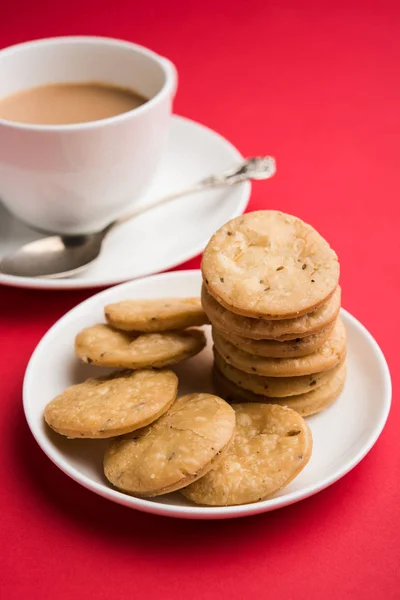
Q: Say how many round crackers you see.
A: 11